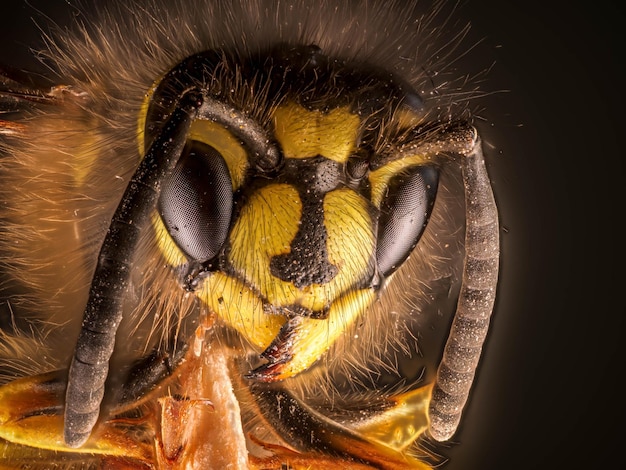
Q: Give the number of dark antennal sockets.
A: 2